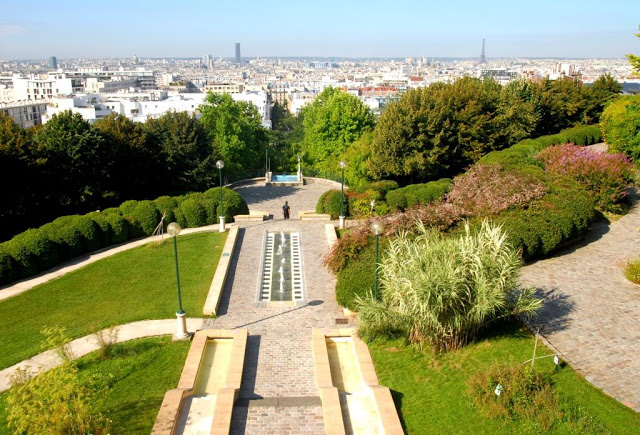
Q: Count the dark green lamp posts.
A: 4